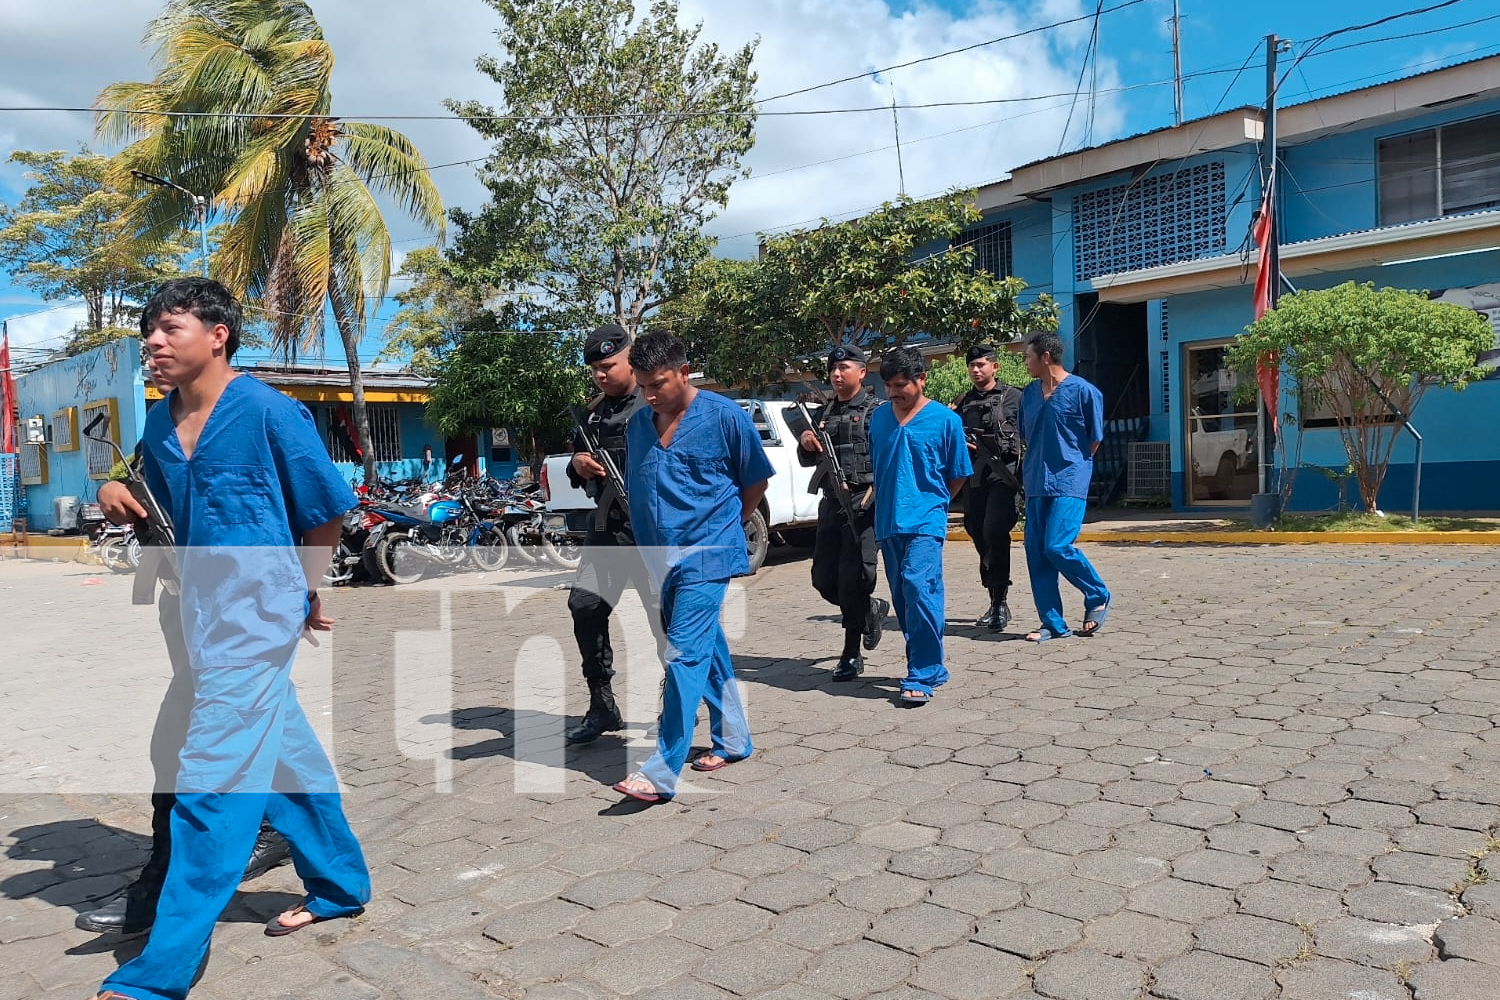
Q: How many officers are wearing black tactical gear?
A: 4